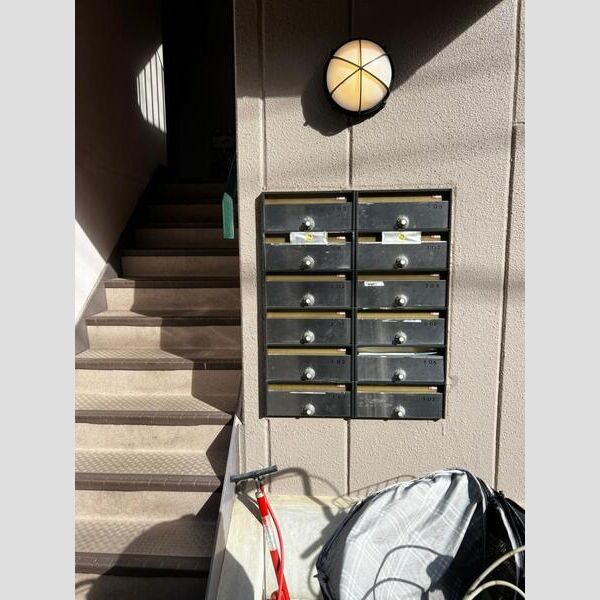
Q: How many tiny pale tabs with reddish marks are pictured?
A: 11